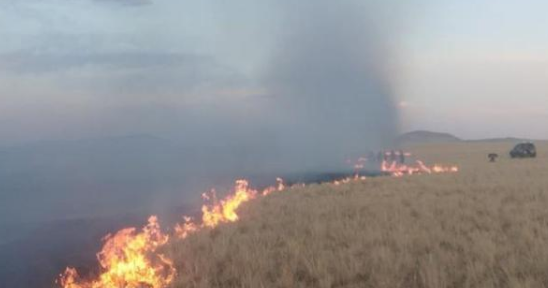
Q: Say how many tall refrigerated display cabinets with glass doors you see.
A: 0